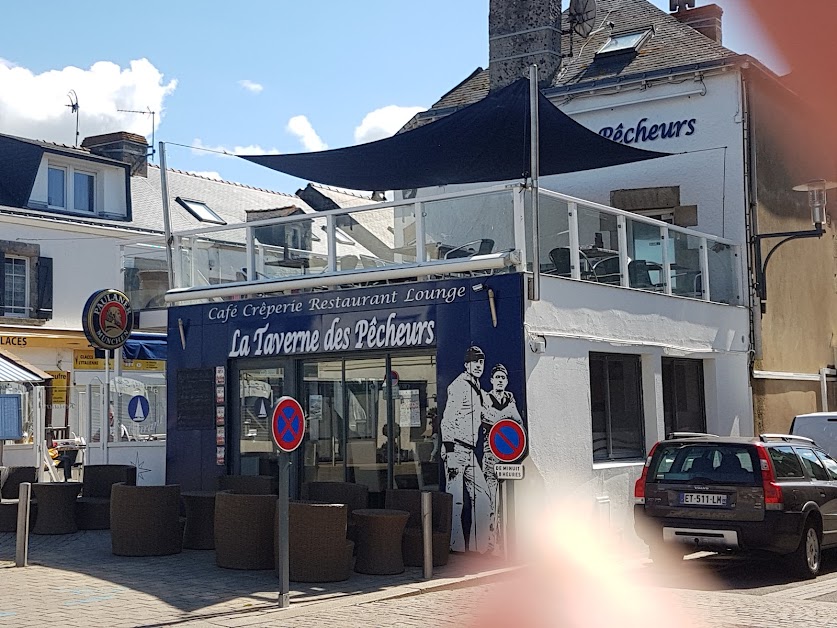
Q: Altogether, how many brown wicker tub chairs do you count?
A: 8